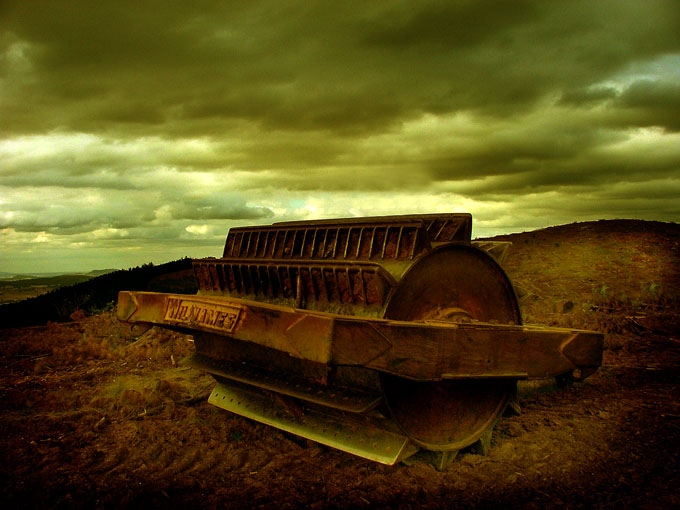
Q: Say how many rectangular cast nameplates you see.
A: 1